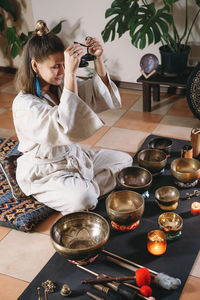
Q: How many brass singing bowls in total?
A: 8